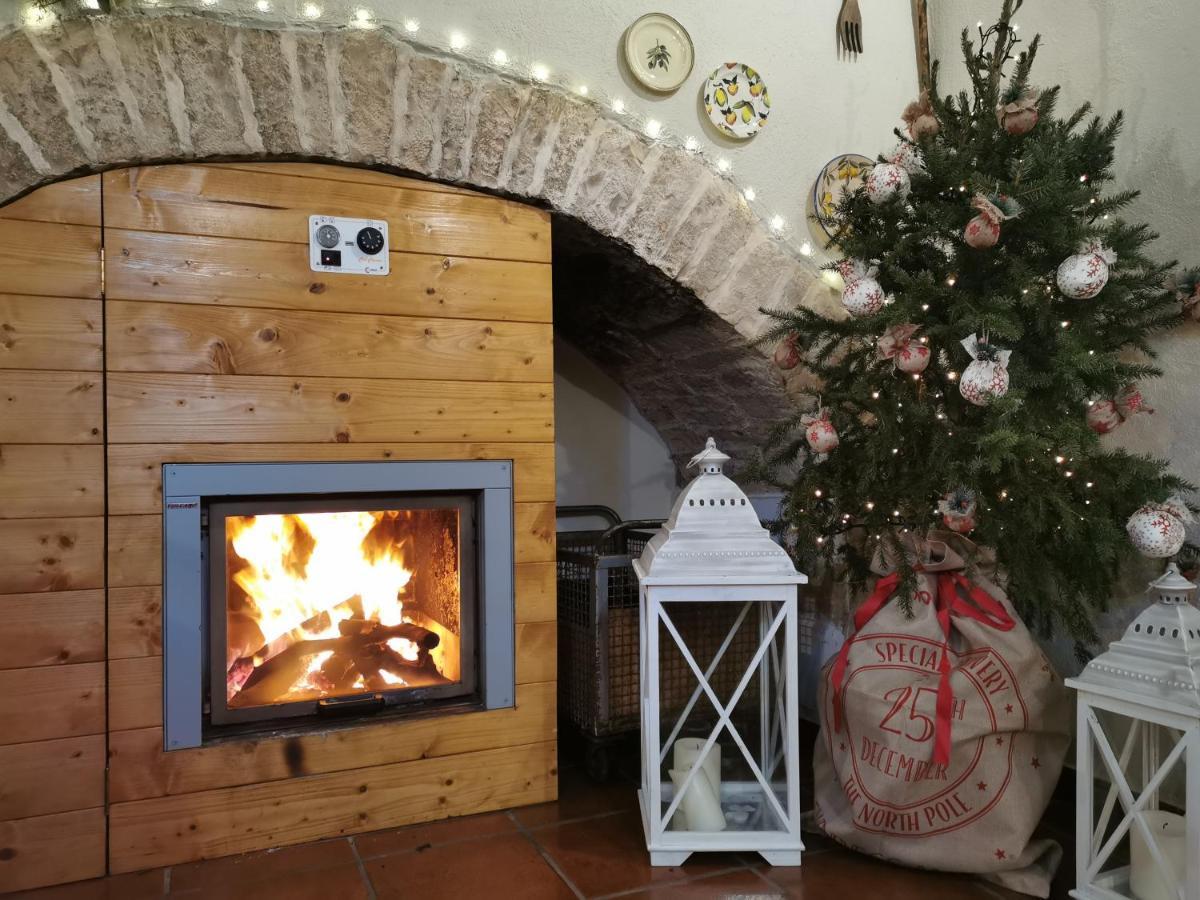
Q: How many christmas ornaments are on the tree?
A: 14